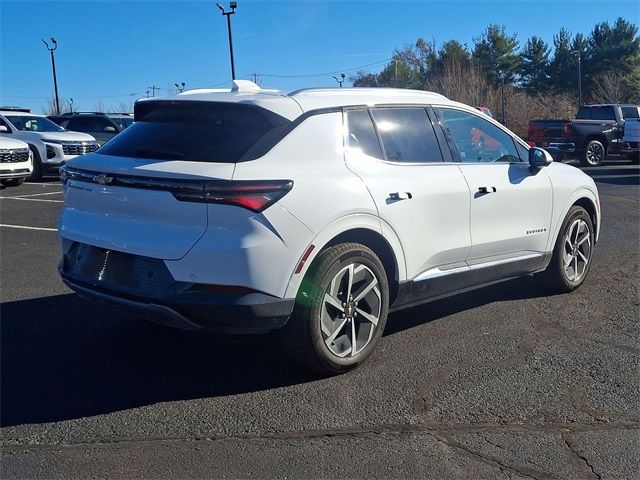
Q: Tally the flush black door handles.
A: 2